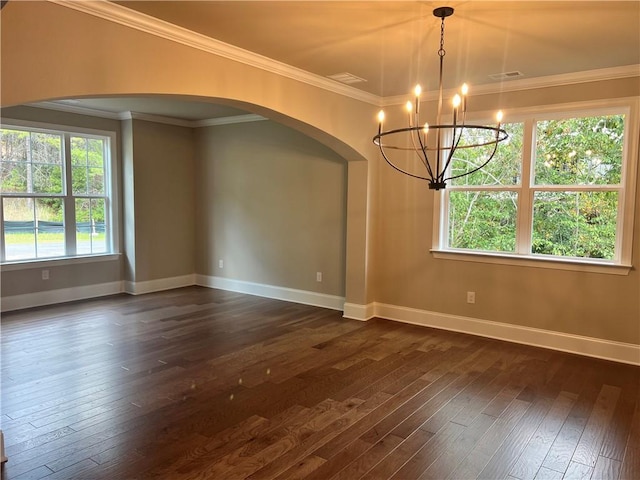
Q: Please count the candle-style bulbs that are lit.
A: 7